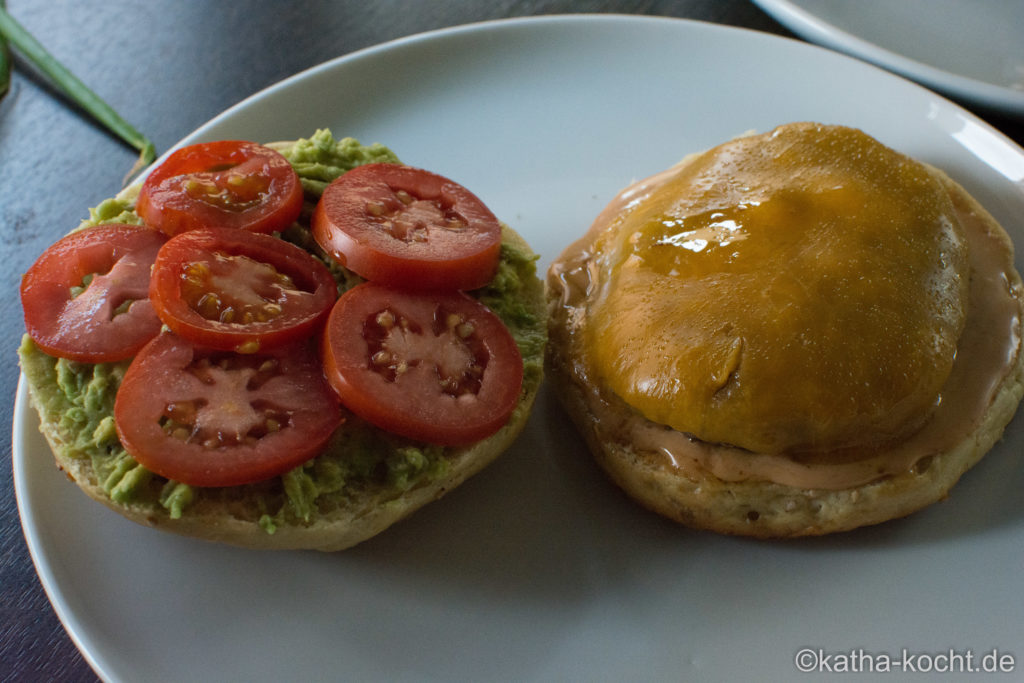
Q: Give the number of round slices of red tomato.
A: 6